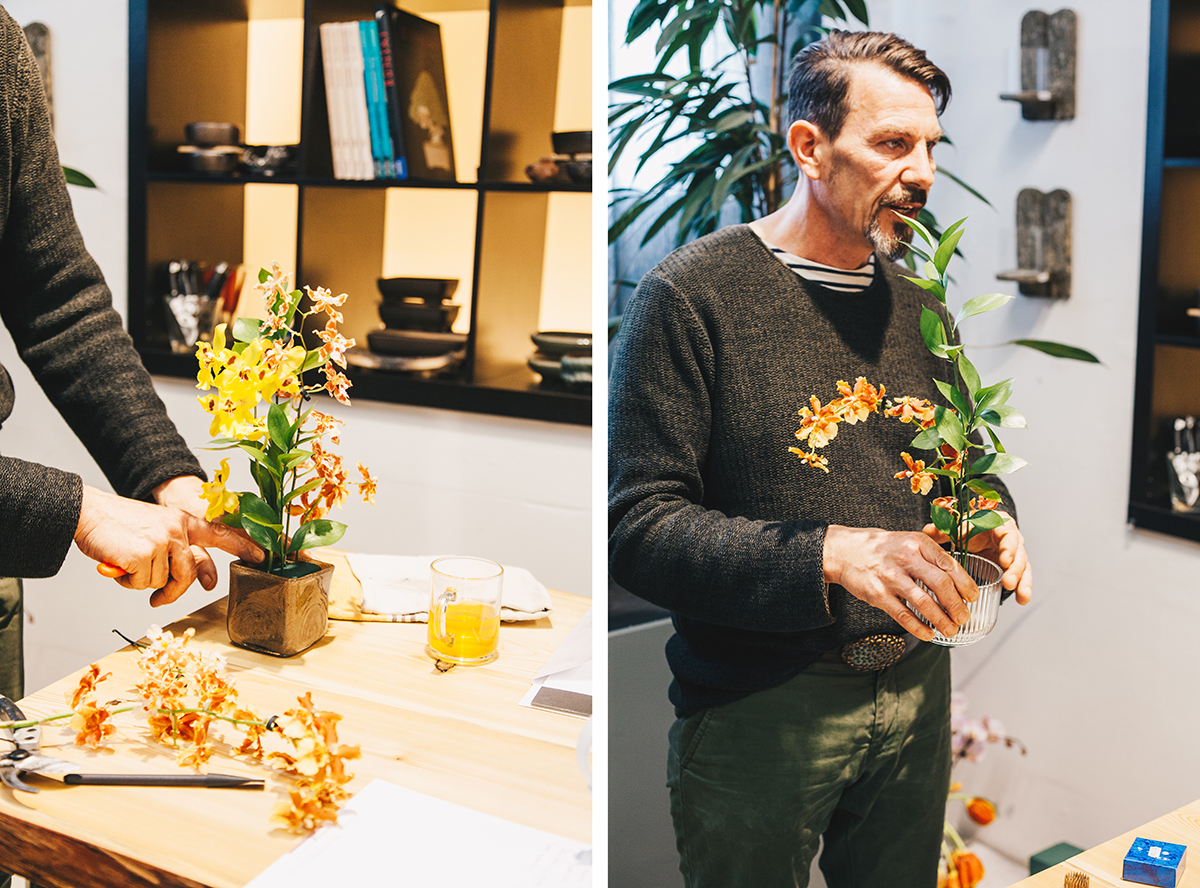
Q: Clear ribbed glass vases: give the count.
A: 1